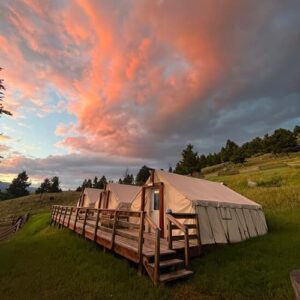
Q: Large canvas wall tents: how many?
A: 3